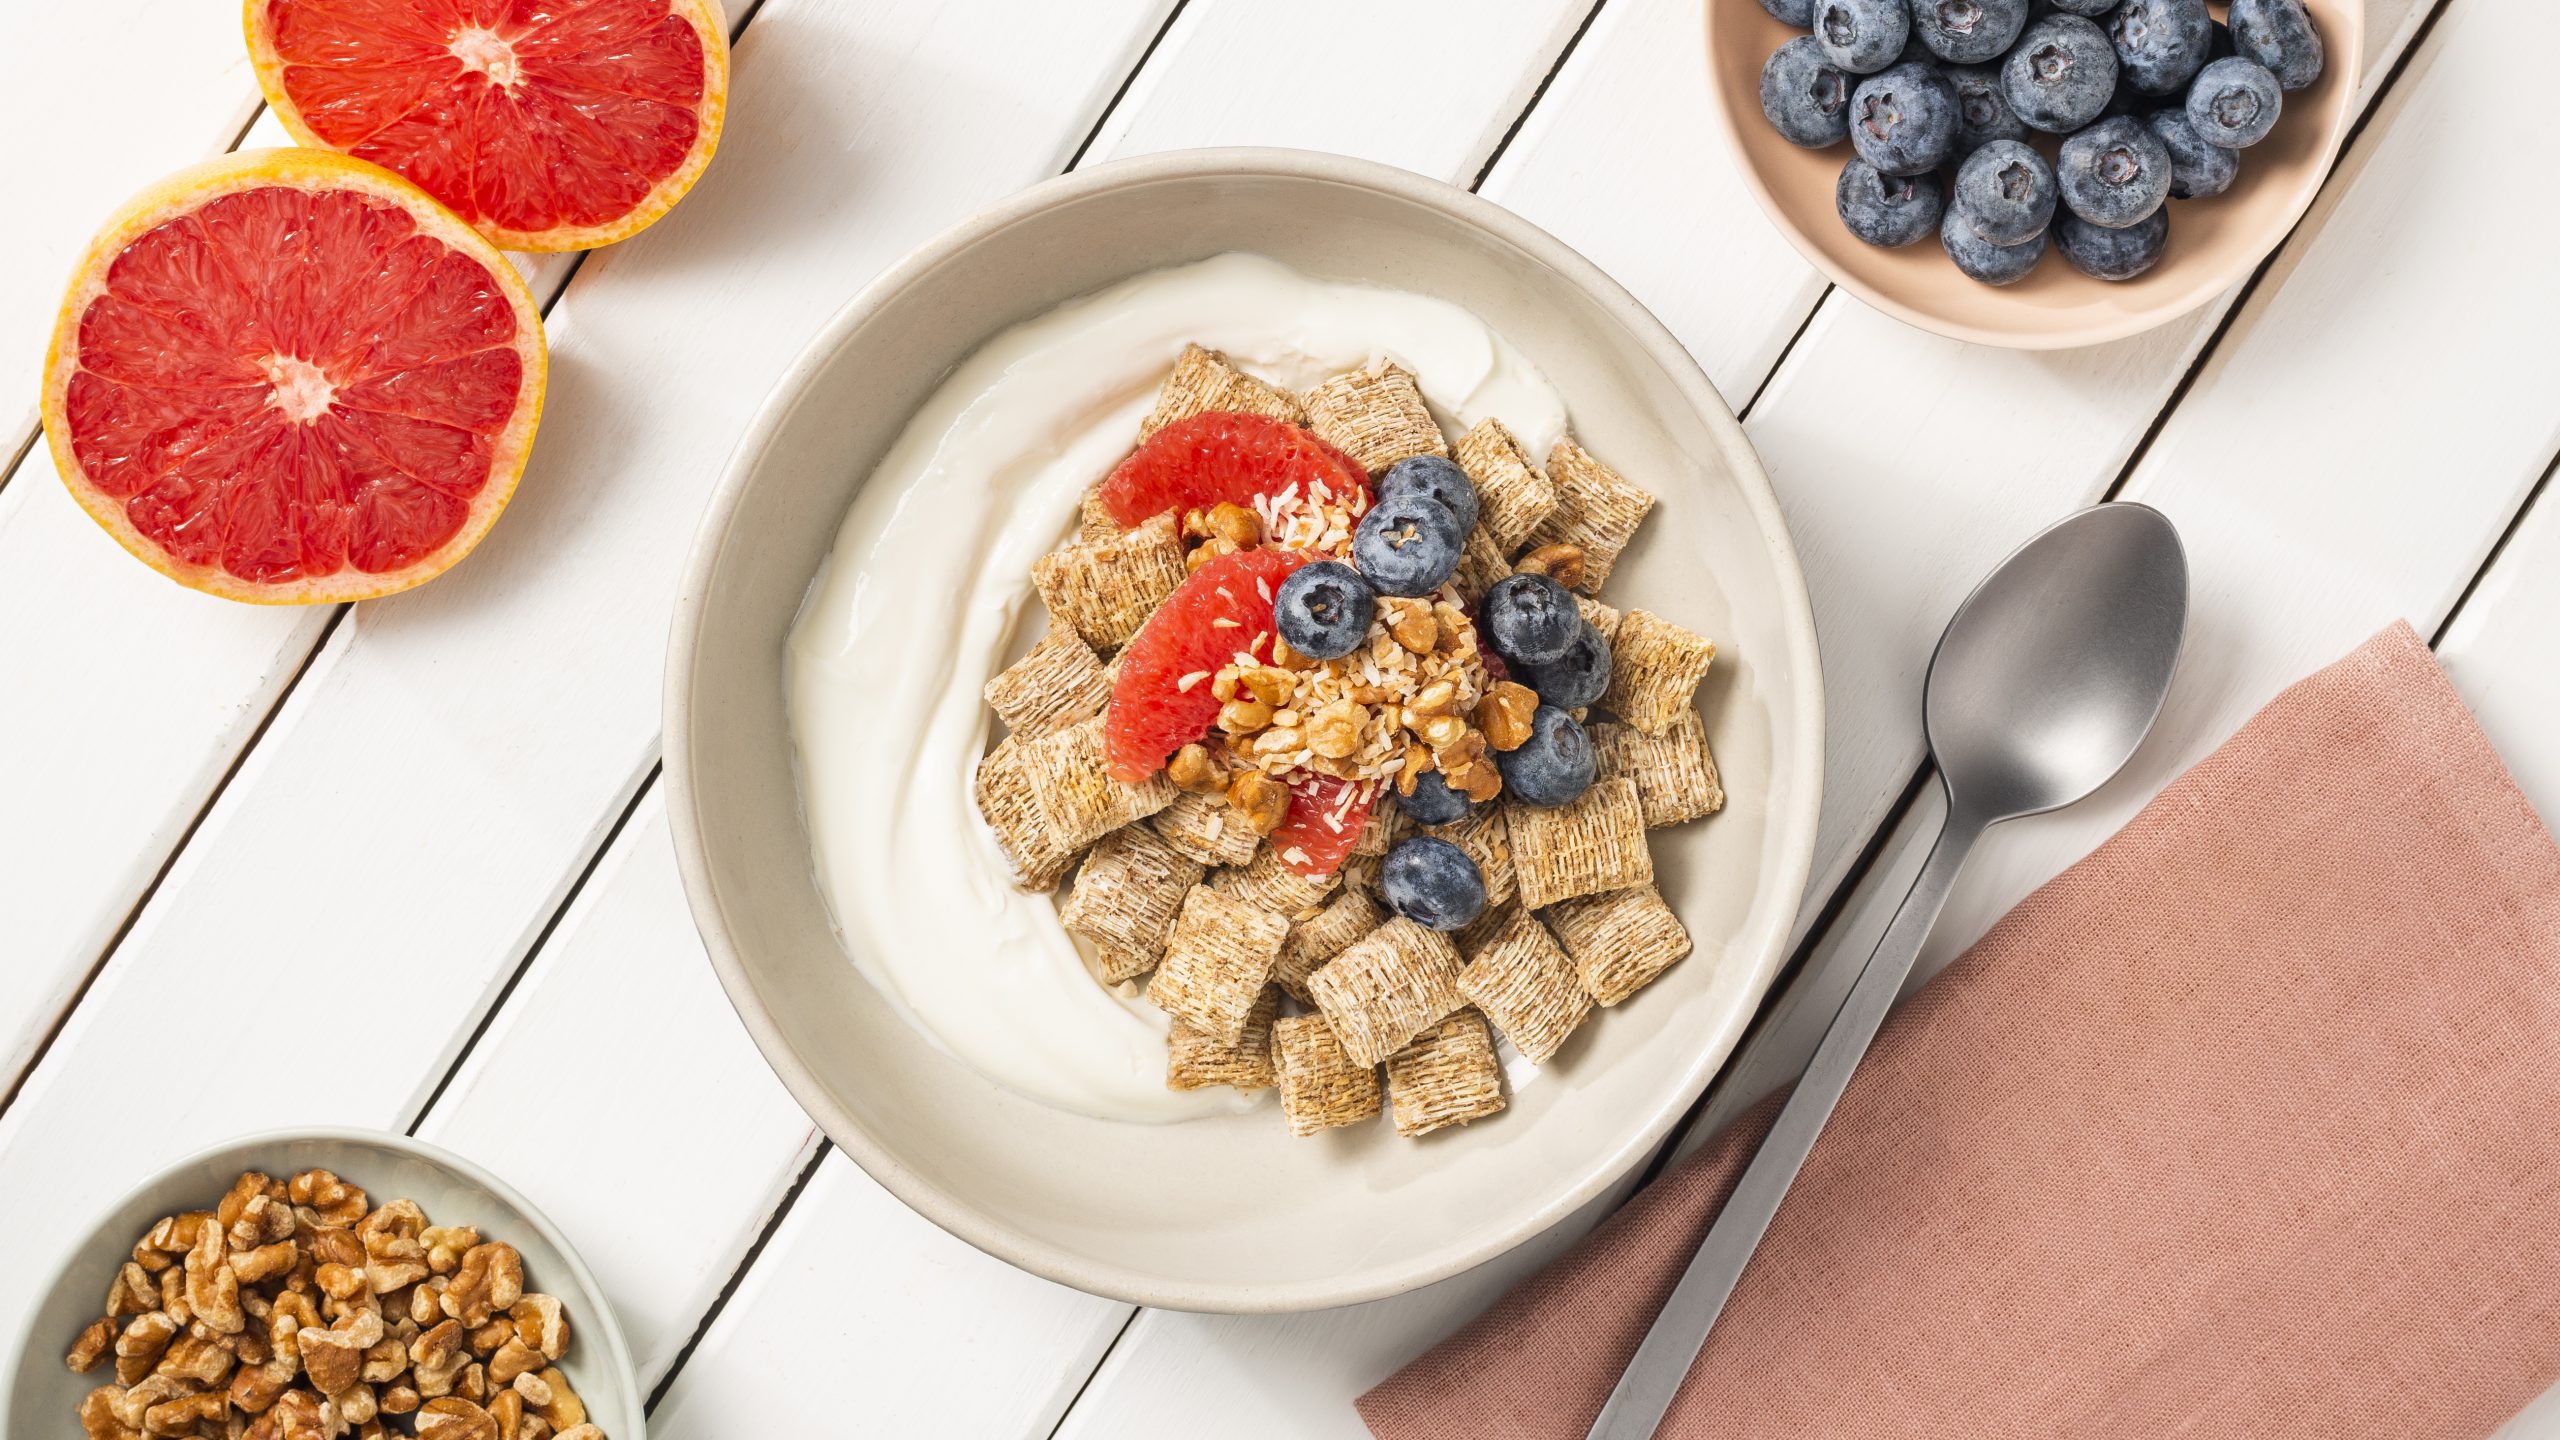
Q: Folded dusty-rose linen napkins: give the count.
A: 1